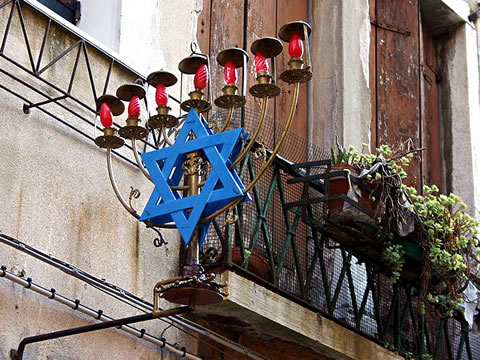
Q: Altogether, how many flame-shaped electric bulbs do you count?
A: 7